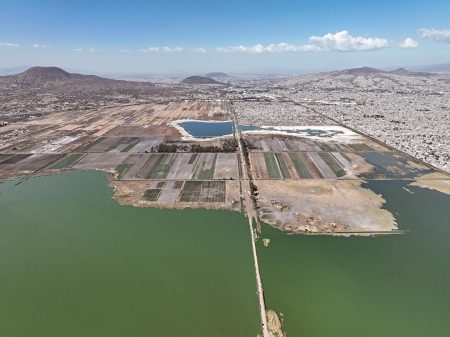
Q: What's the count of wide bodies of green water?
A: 2